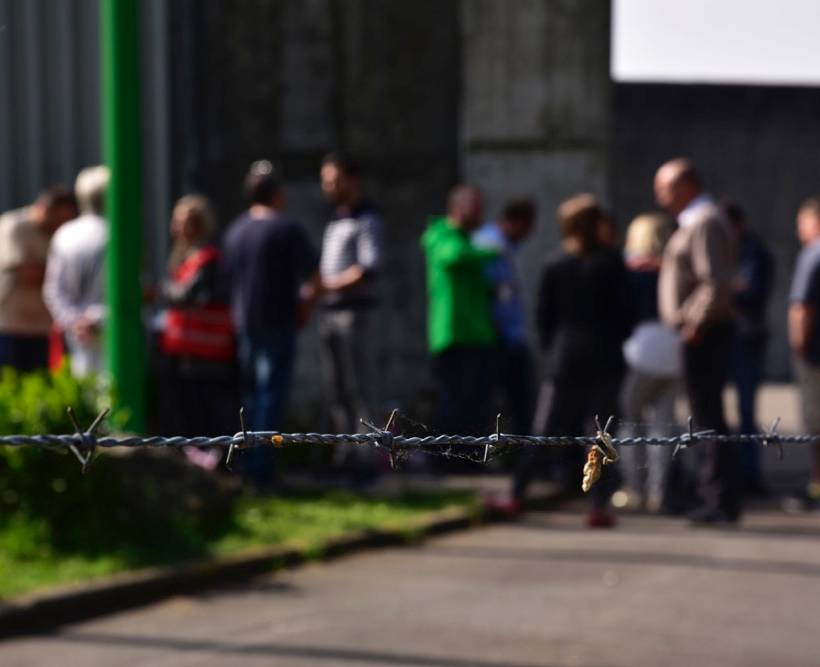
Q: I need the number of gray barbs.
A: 7